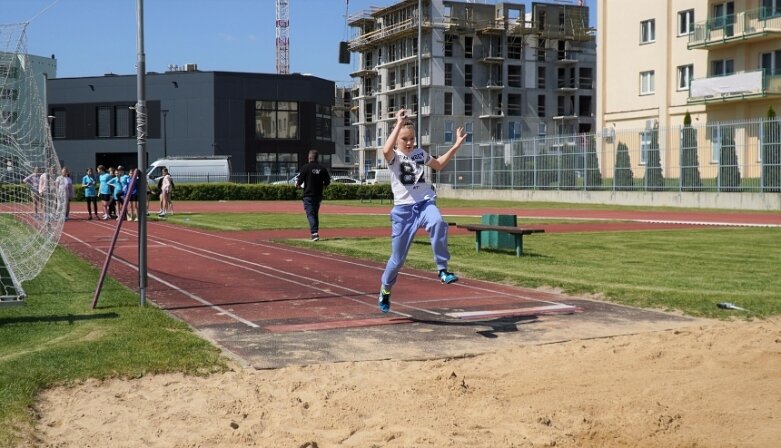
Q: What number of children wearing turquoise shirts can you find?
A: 4